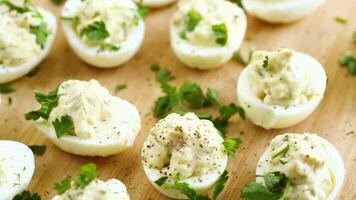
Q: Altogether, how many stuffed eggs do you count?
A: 11